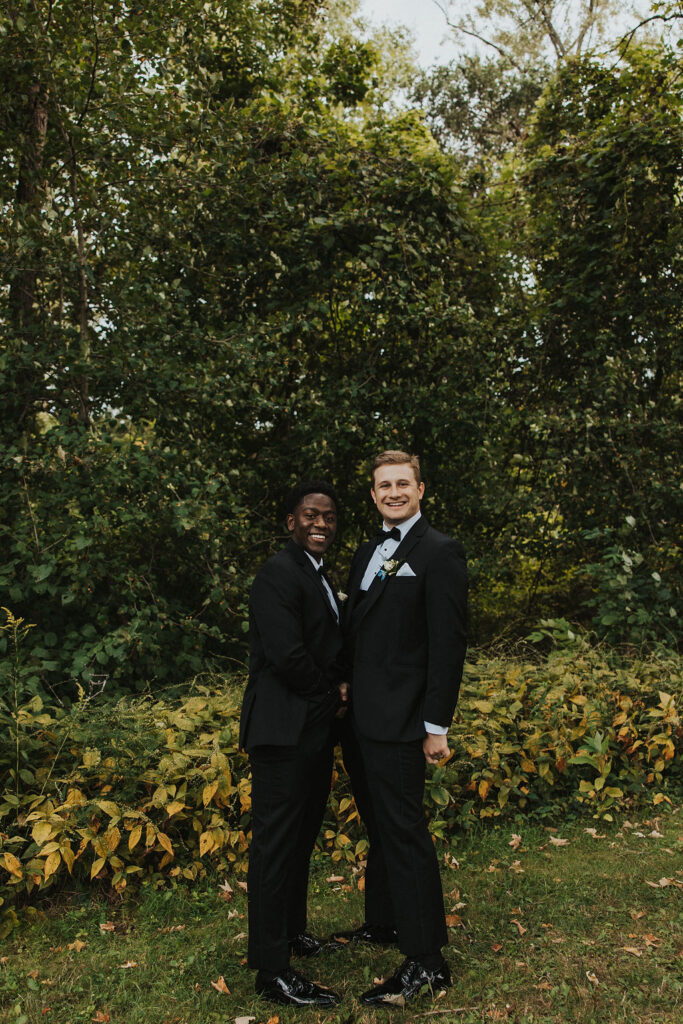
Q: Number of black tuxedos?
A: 2